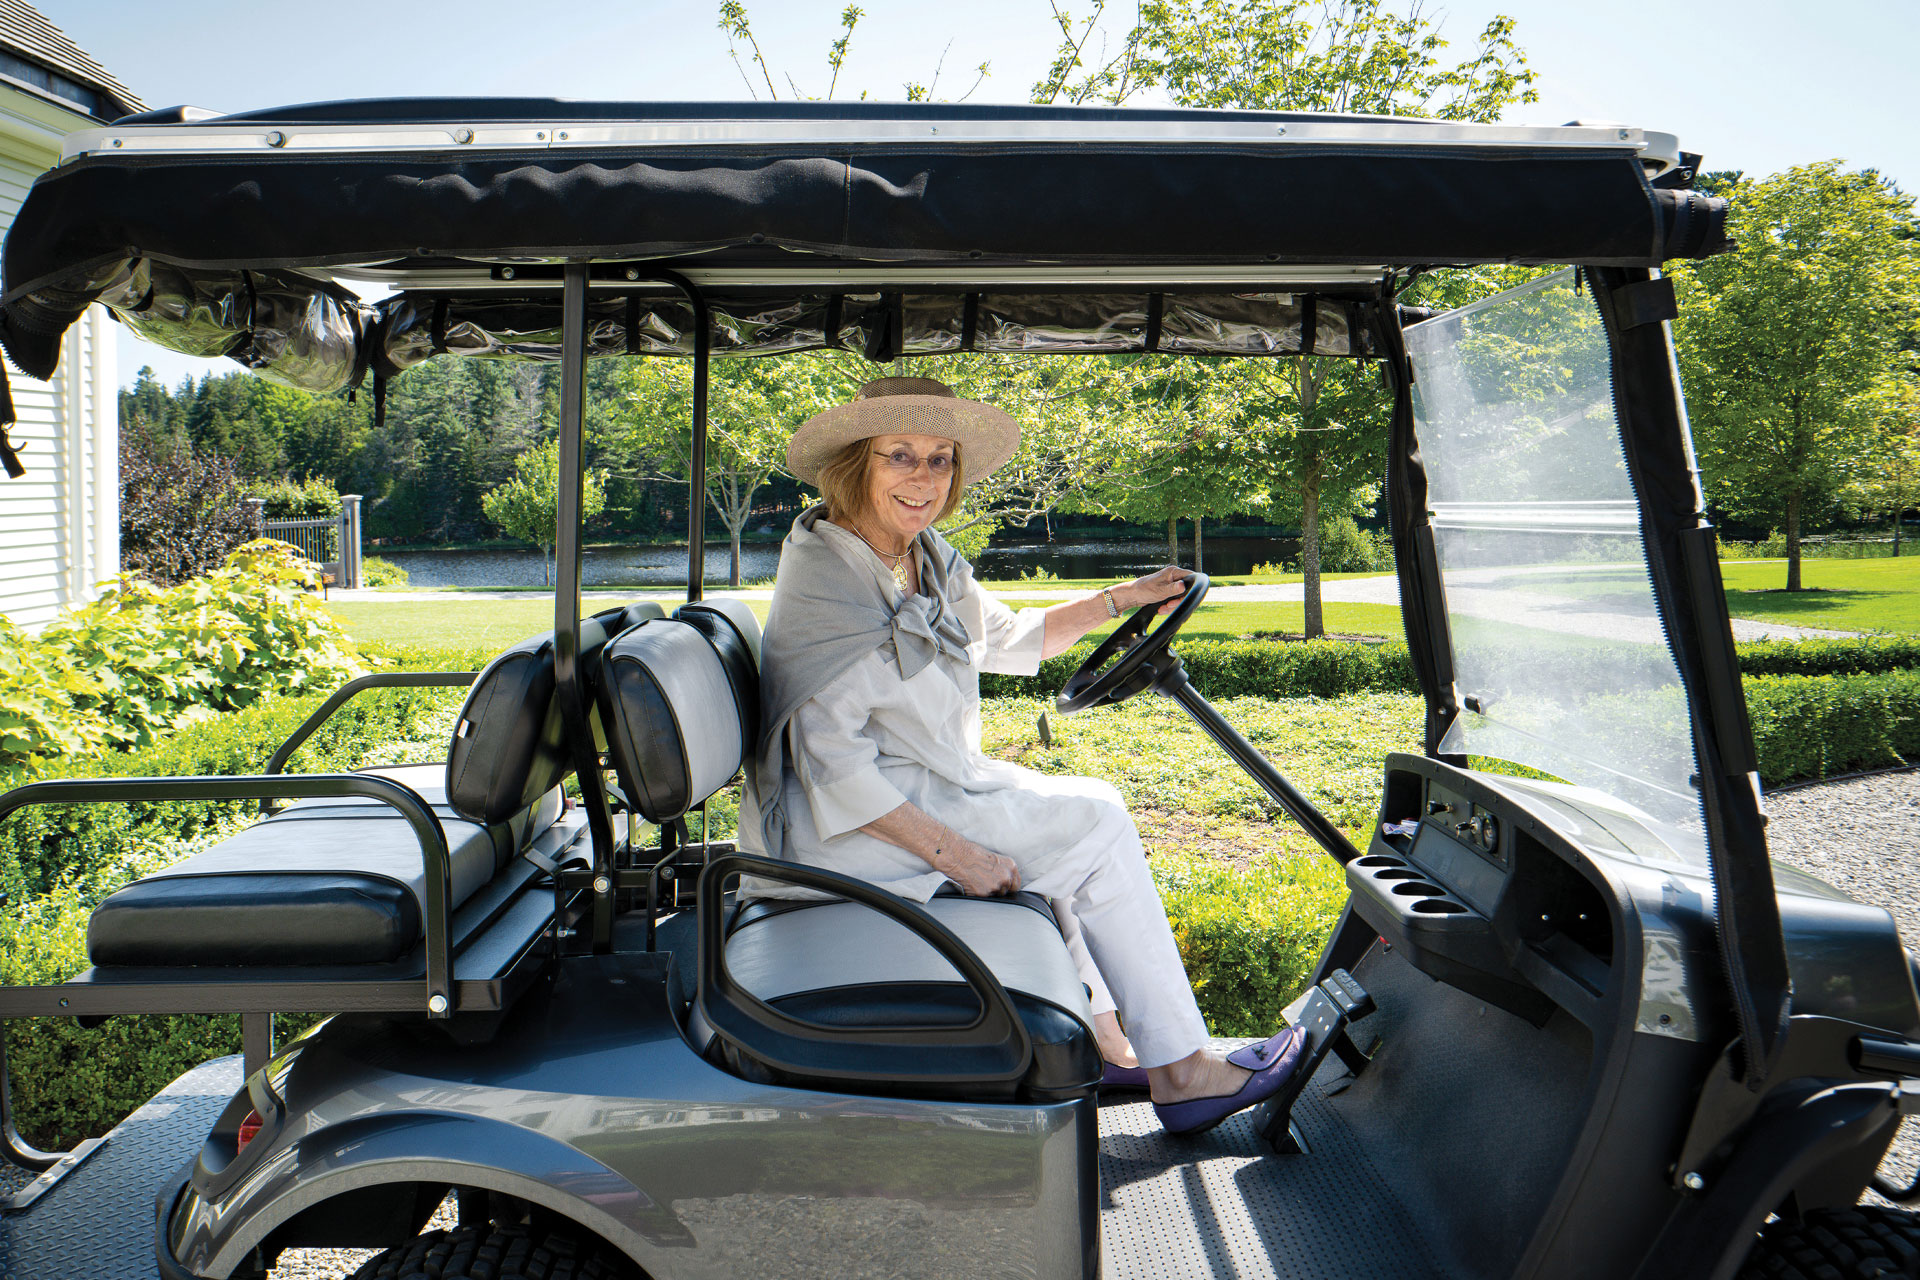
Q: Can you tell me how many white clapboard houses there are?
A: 1